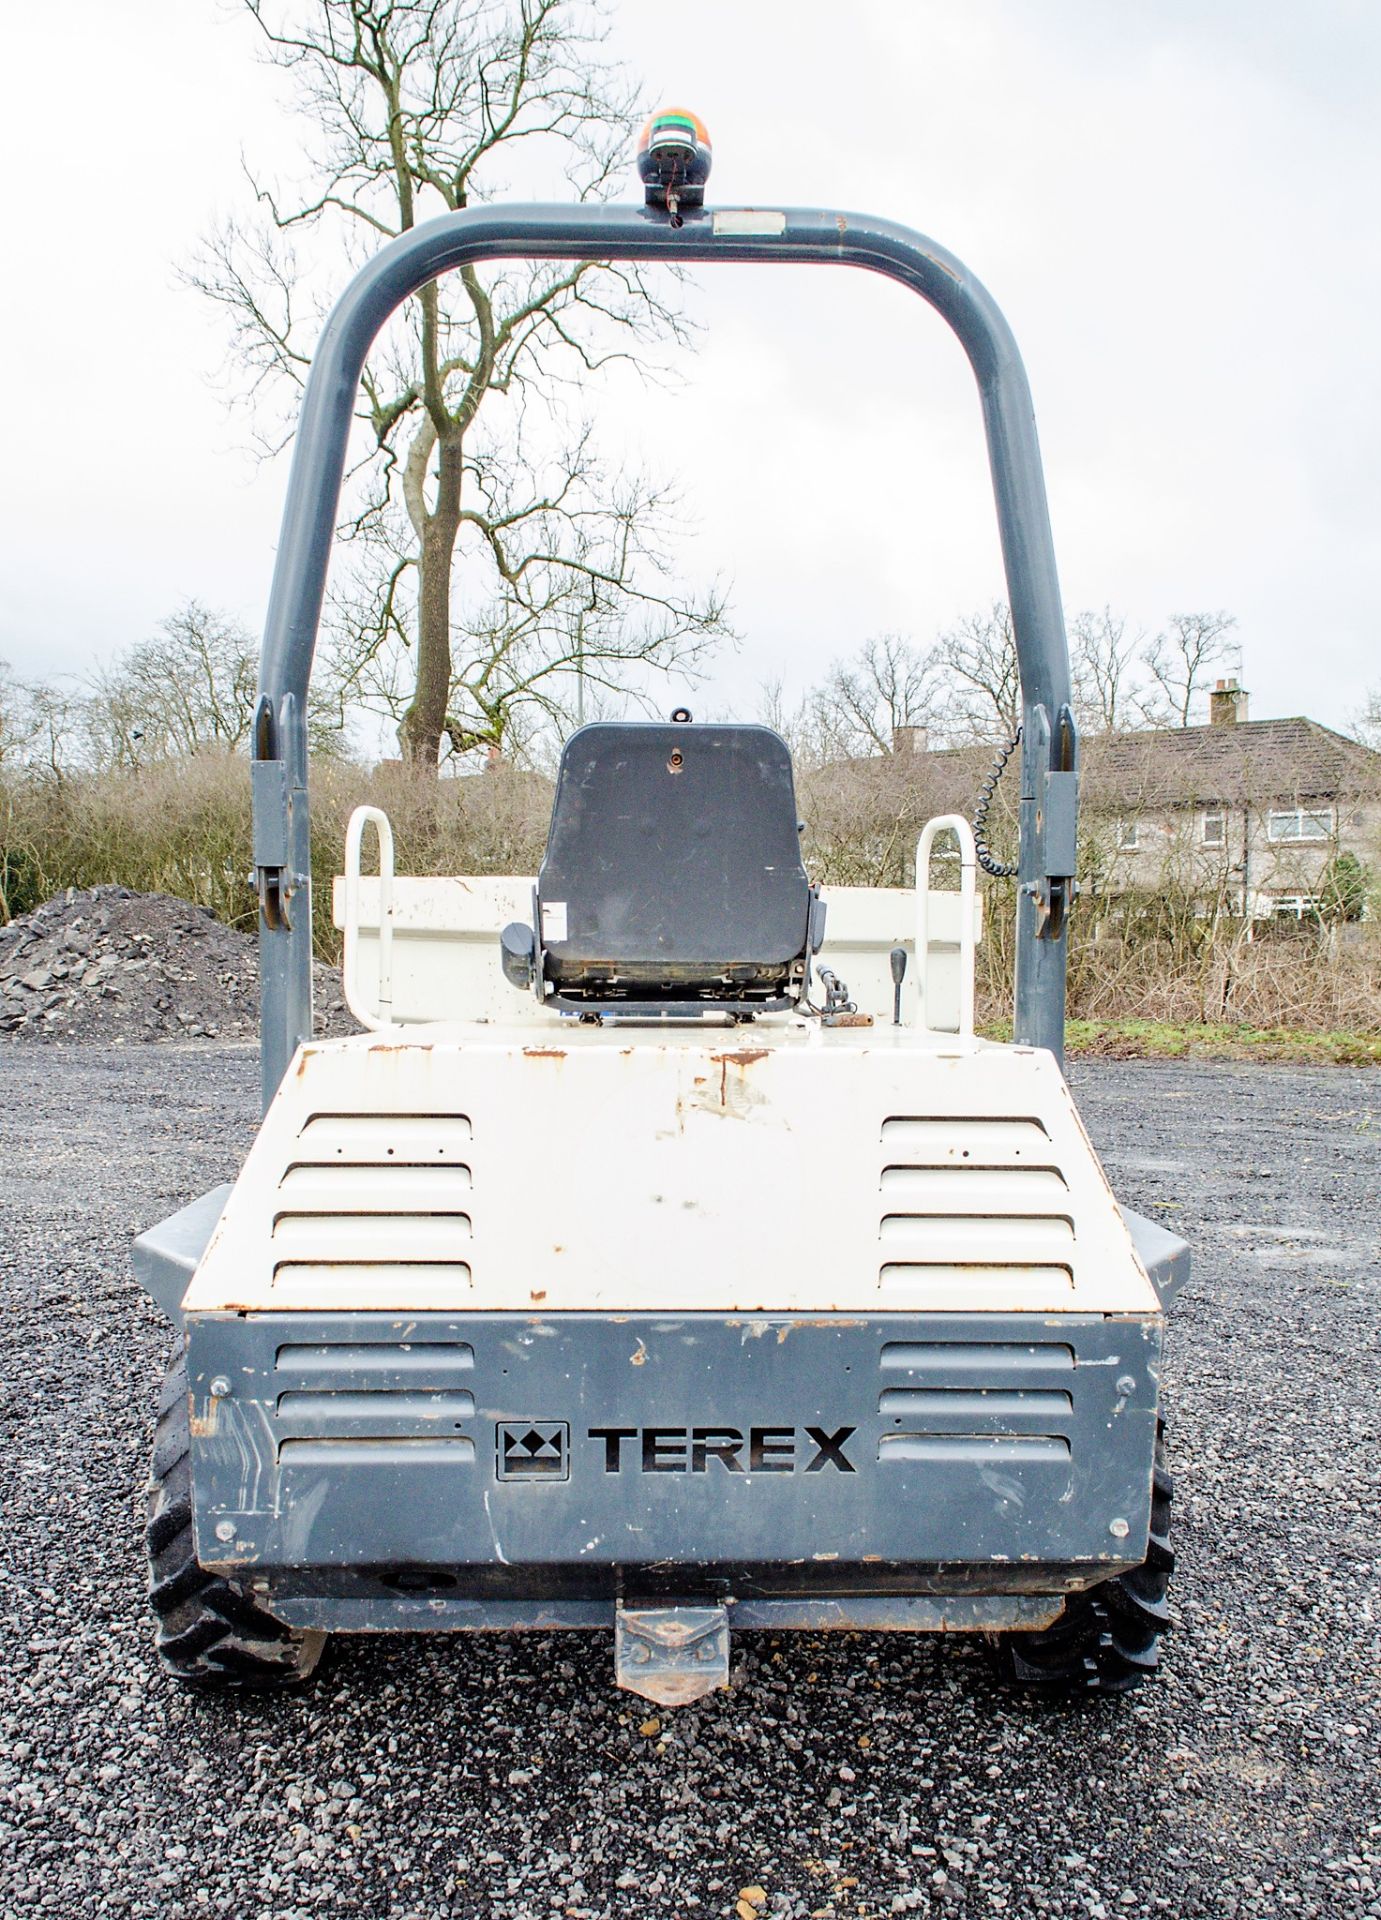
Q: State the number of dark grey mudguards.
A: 2